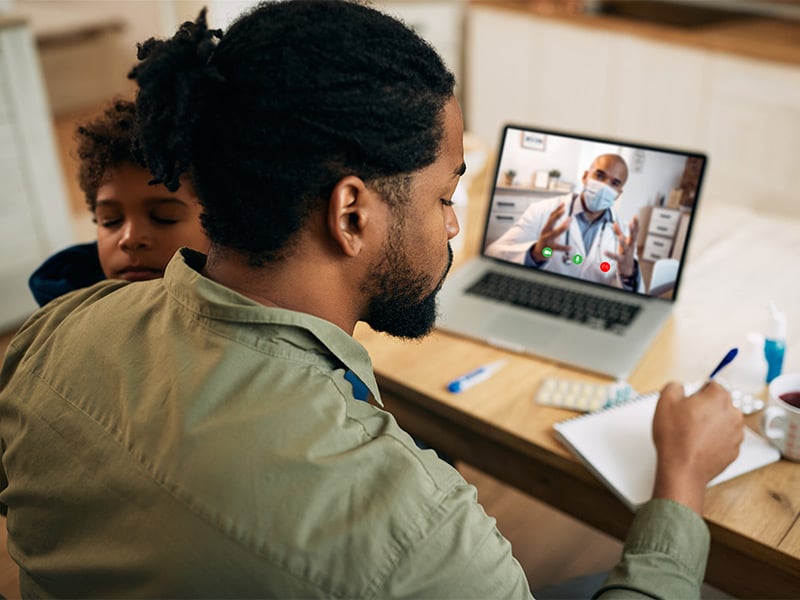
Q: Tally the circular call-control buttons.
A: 3